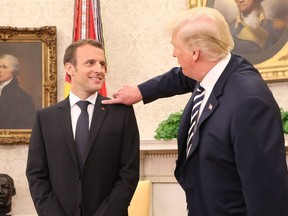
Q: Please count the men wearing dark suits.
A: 2